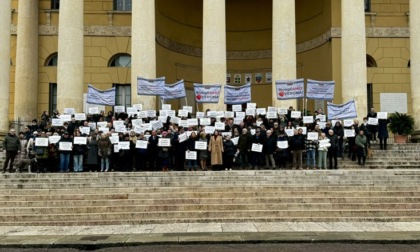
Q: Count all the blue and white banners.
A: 8